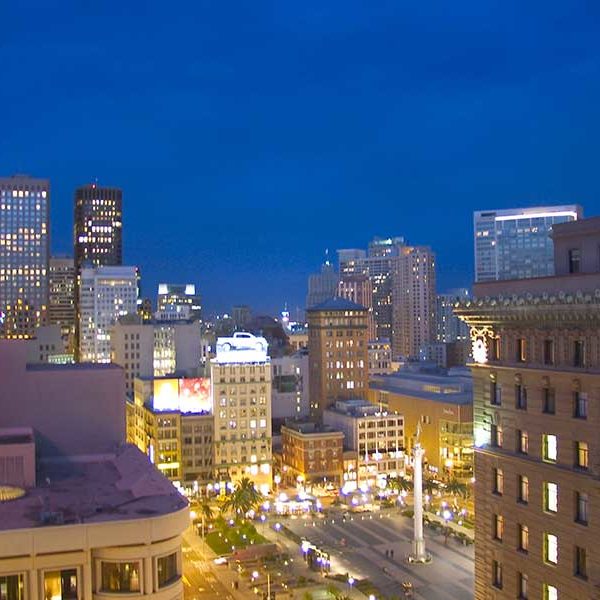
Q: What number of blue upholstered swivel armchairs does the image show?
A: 0